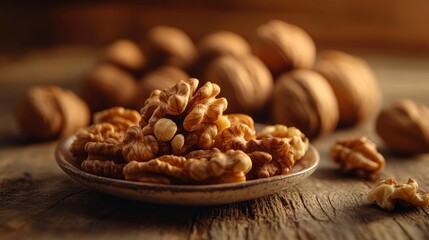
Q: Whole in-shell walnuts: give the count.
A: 11